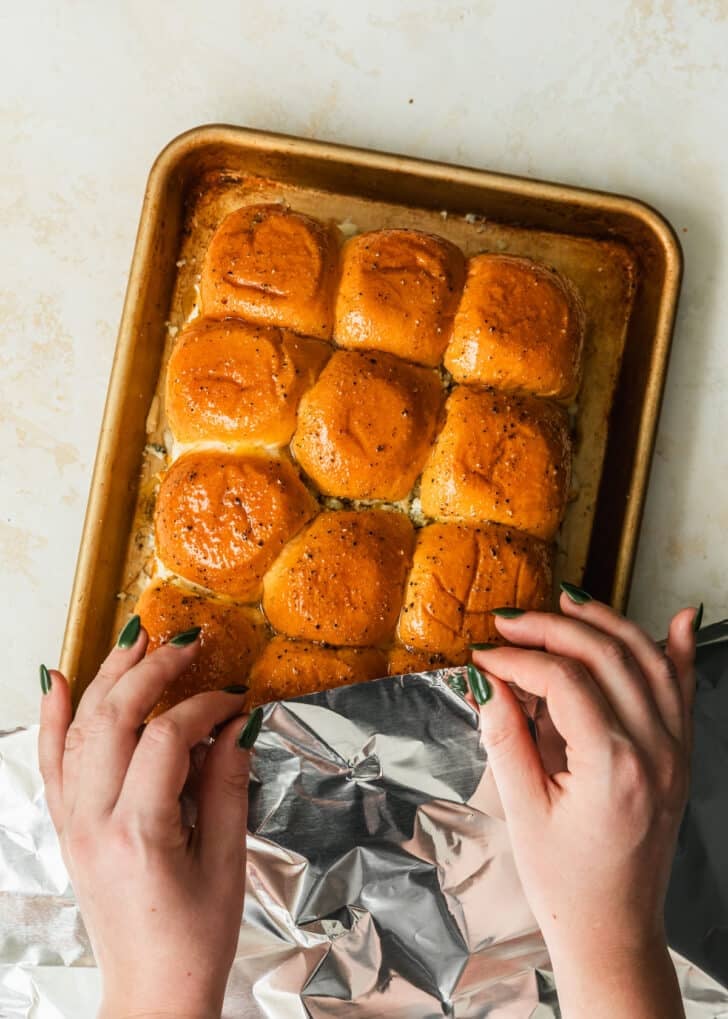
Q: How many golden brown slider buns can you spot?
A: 12